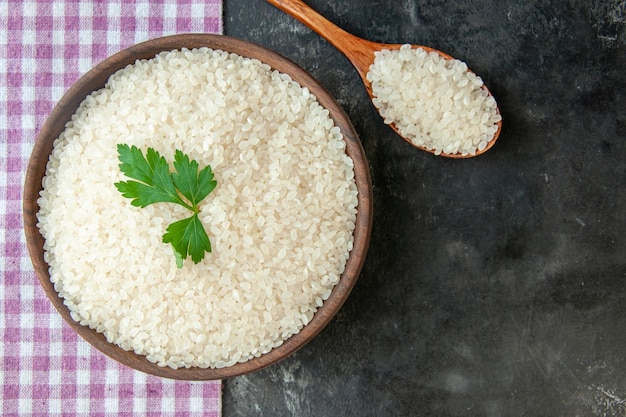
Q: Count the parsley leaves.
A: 3